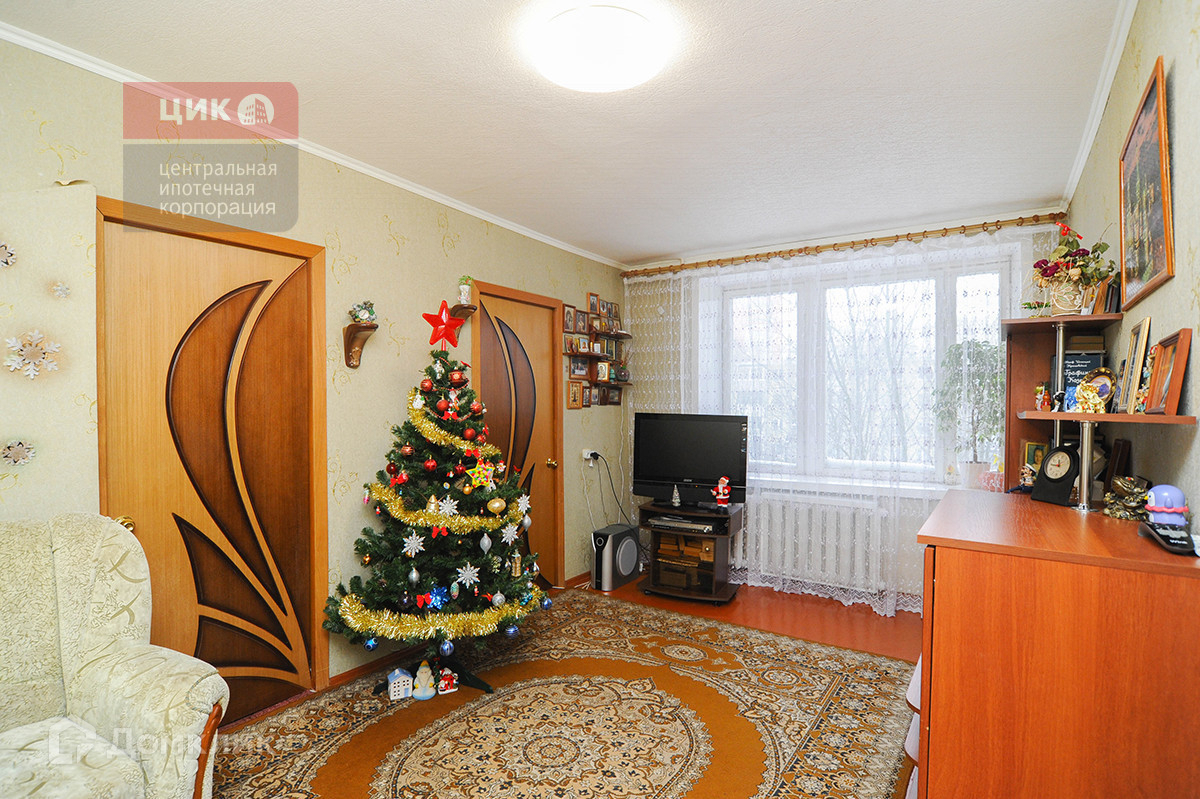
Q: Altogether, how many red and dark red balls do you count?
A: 12